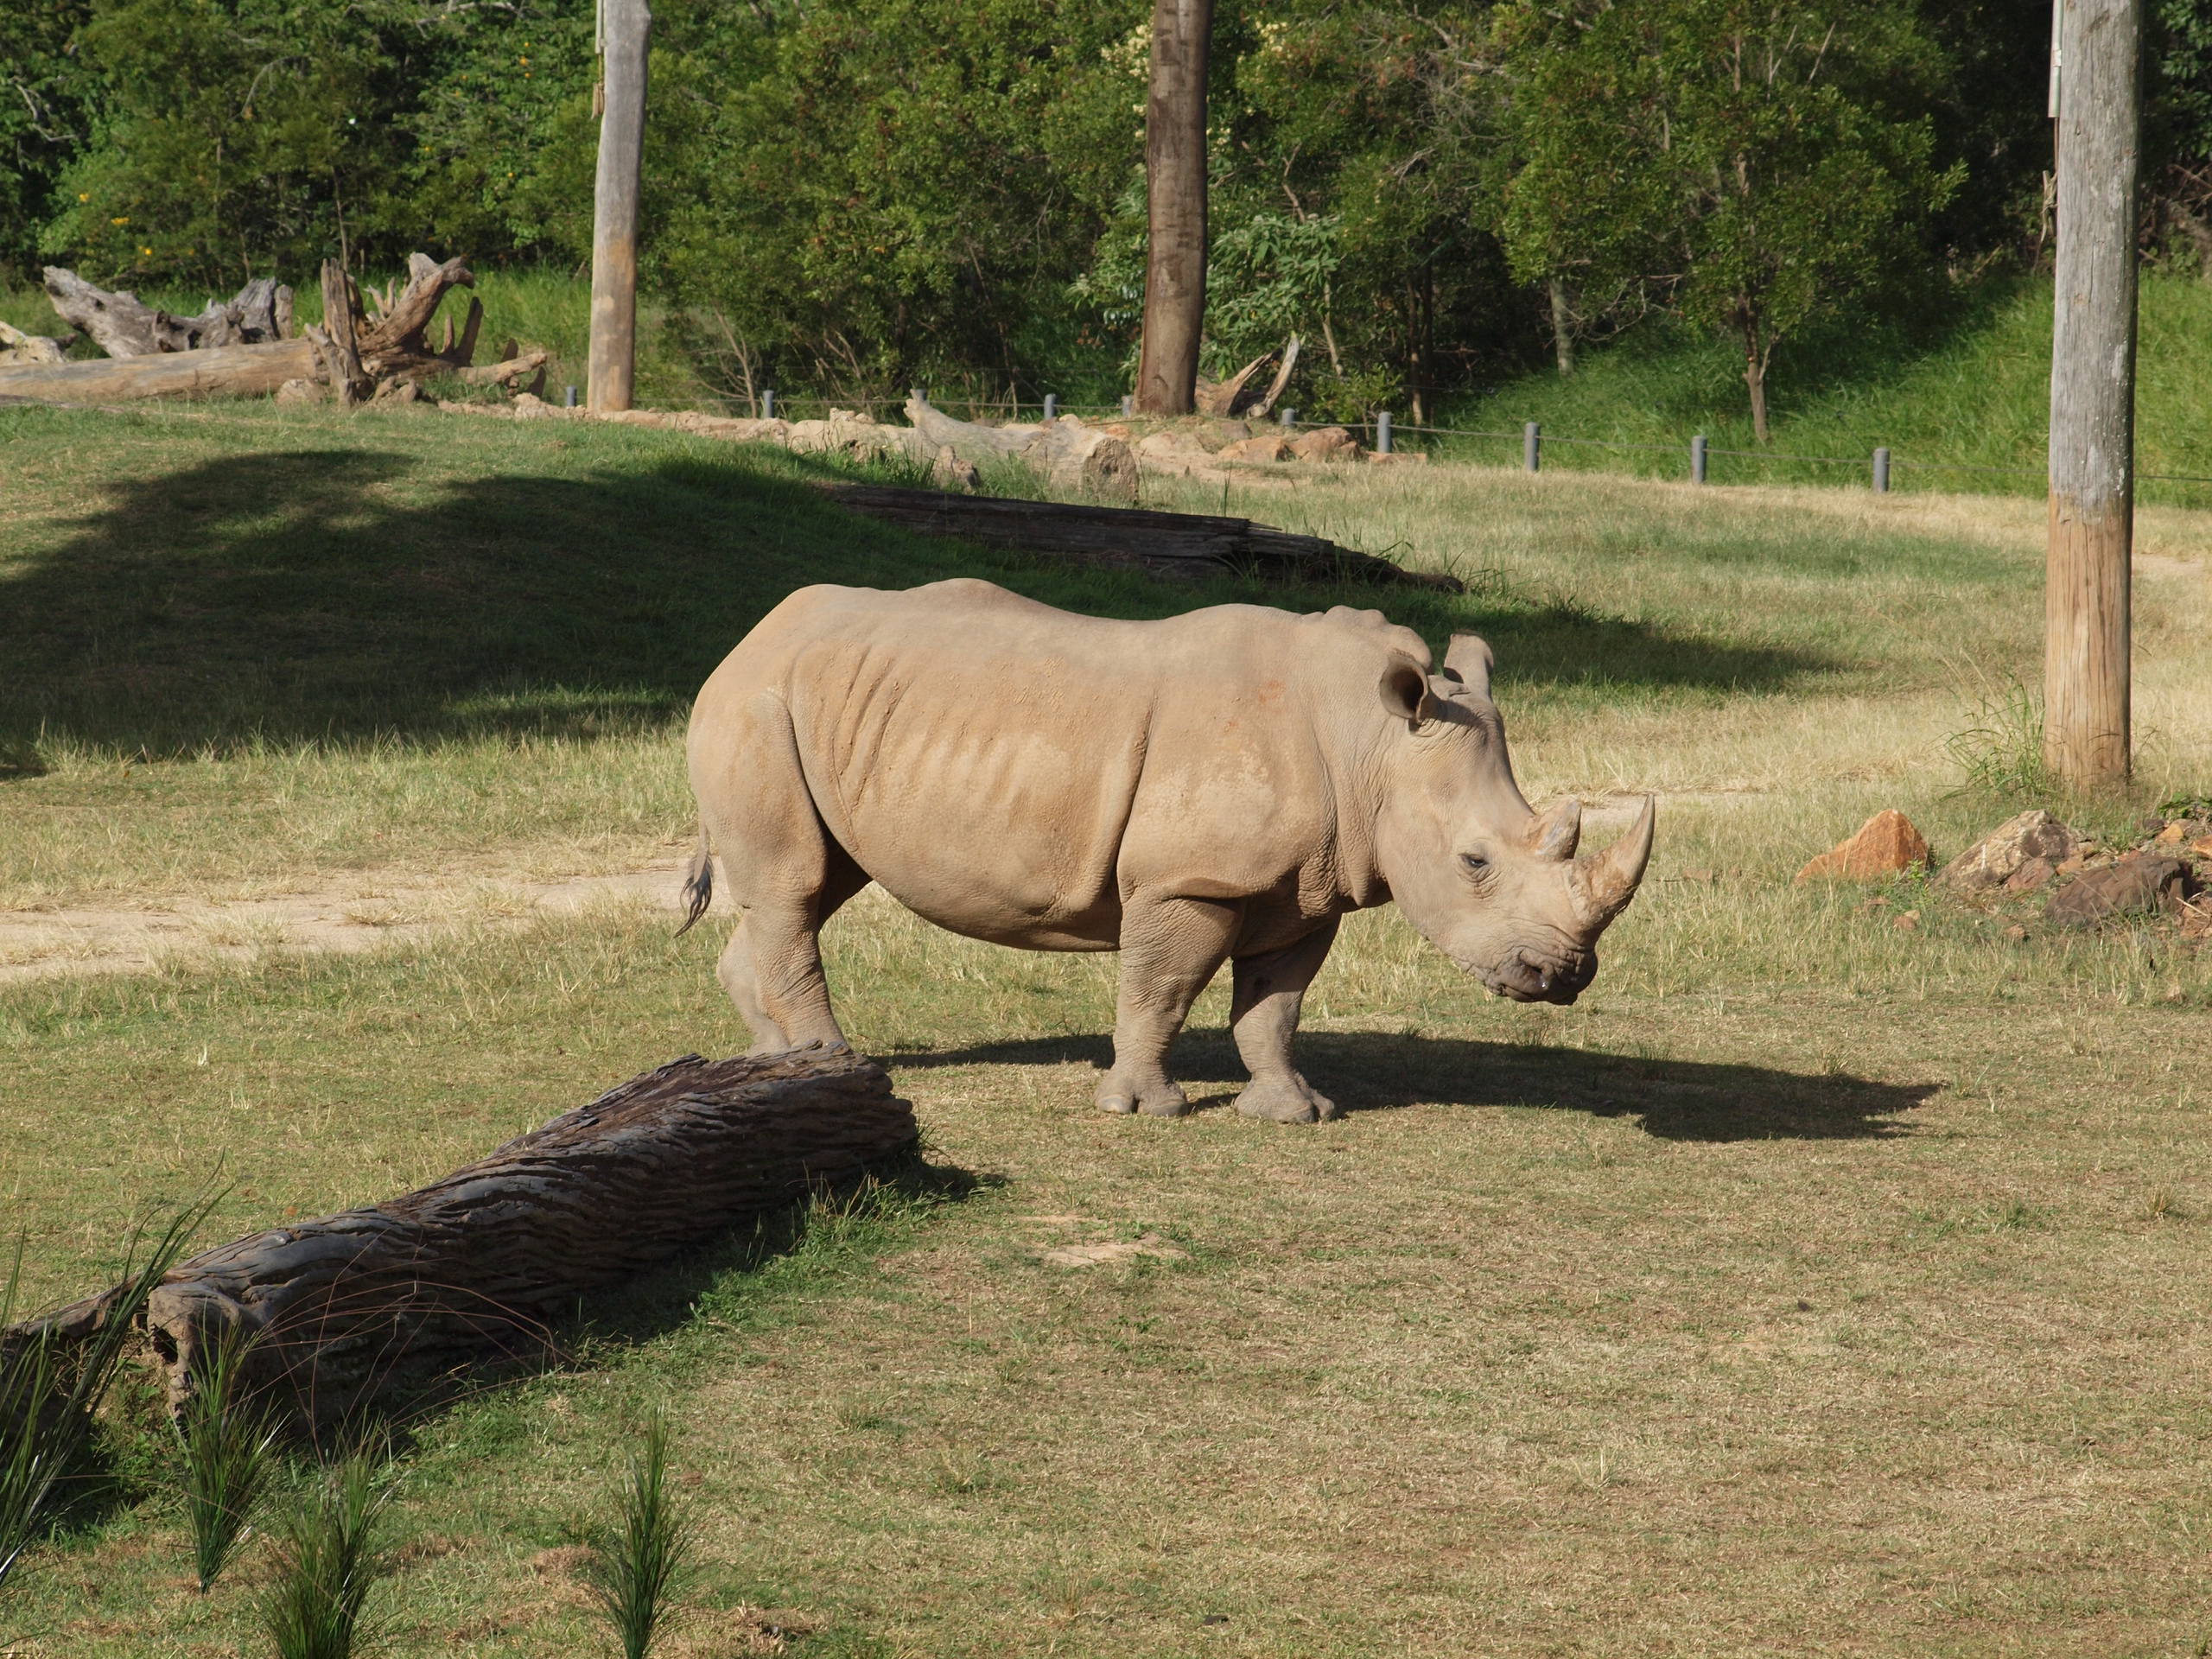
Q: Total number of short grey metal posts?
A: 10